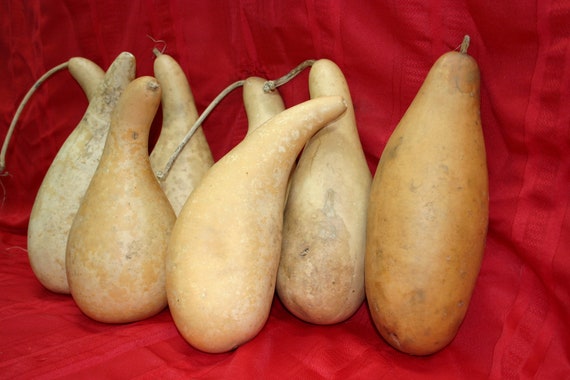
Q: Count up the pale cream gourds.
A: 7